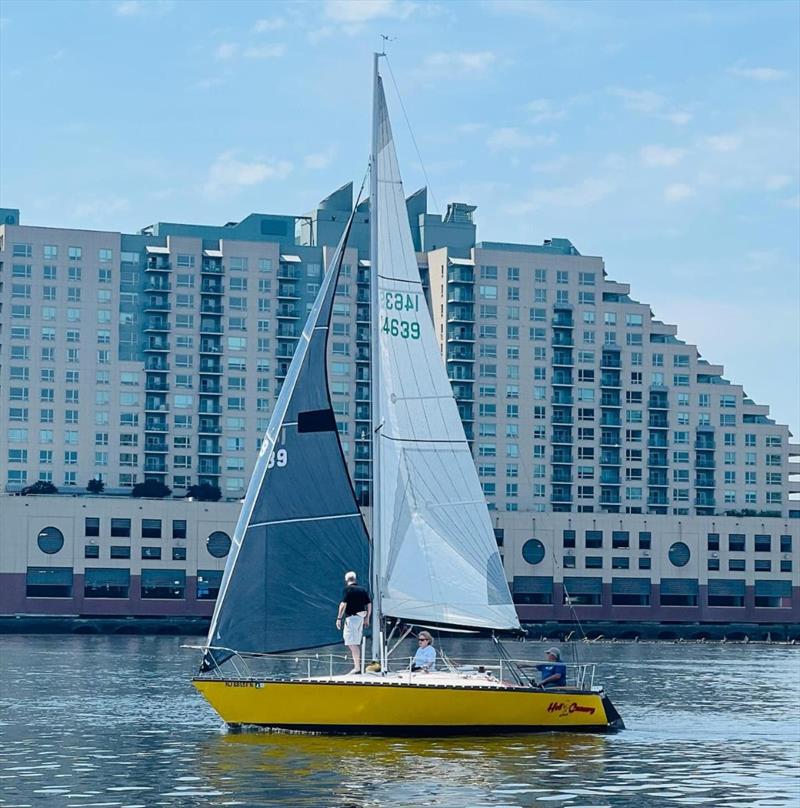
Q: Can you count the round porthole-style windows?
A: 4